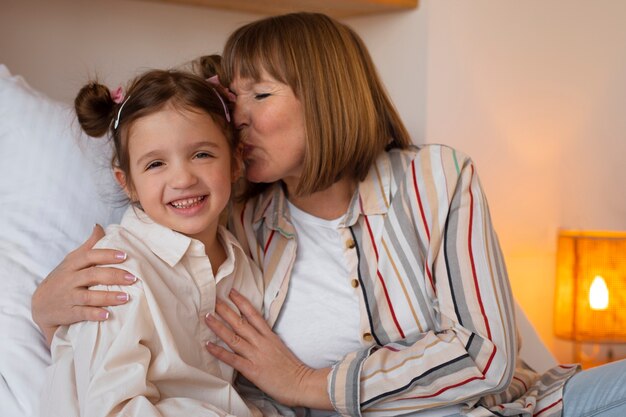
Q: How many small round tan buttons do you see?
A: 3